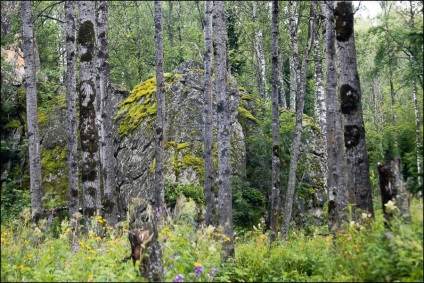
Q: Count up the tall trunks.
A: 11